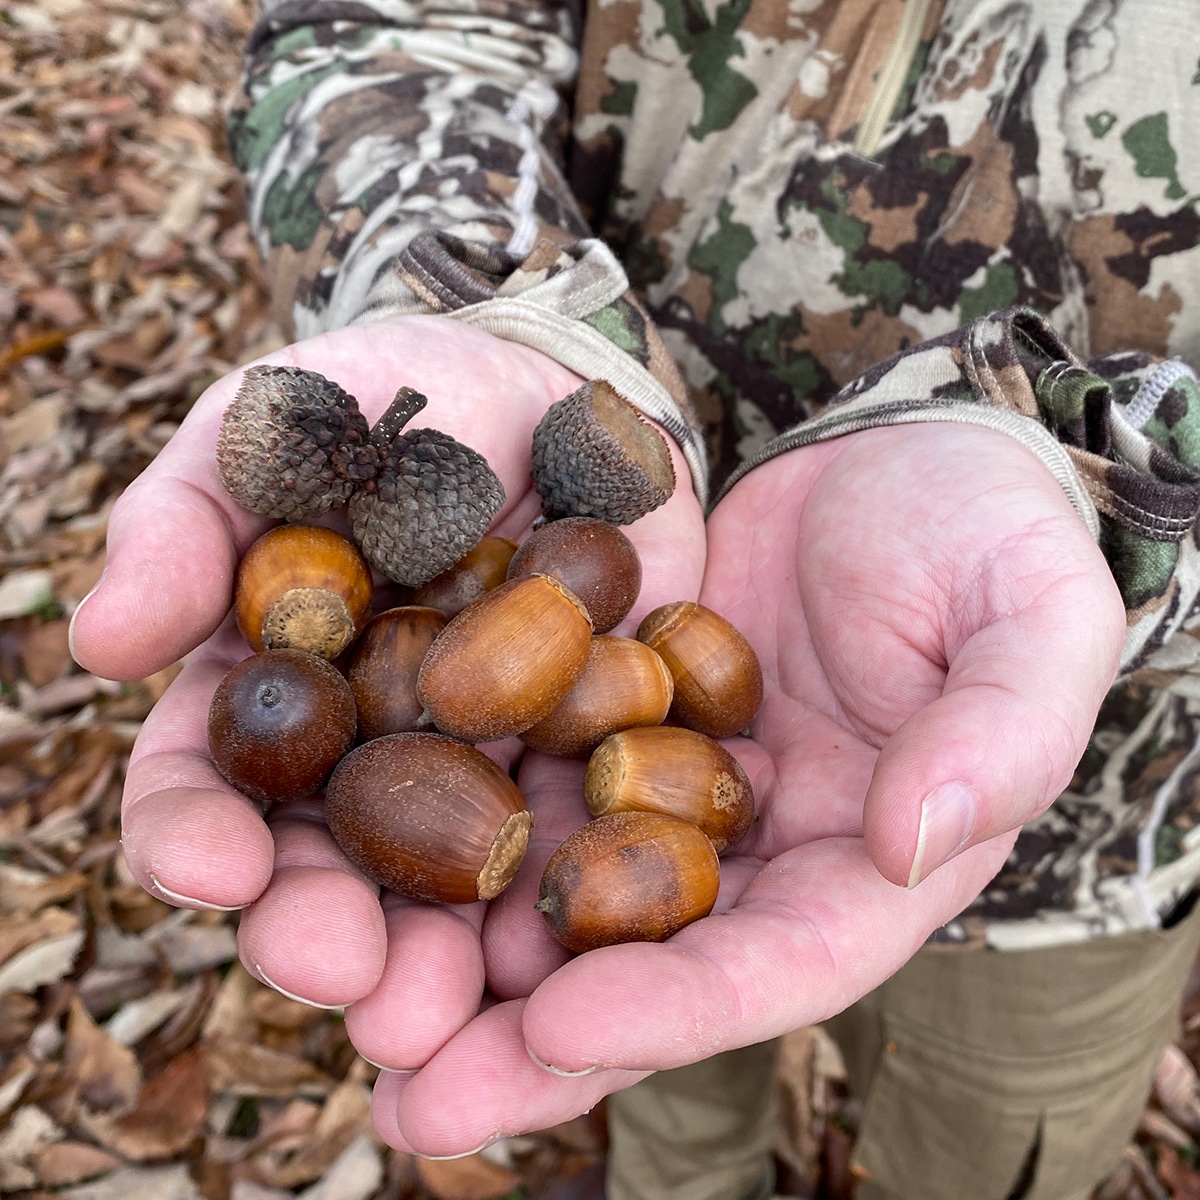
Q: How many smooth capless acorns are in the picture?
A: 11